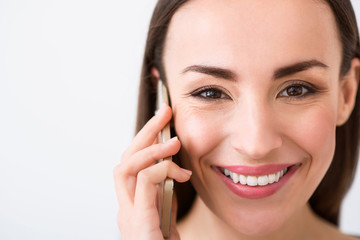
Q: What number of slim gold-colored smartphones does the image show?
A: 1